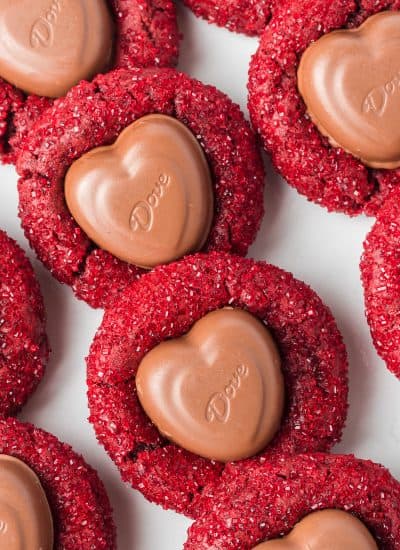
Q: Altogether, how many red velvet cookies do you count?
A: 9